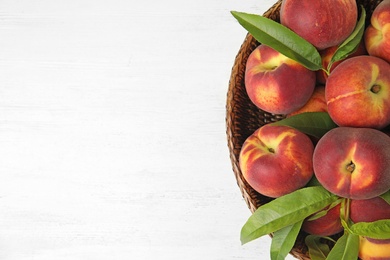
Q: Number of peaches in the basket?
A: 11